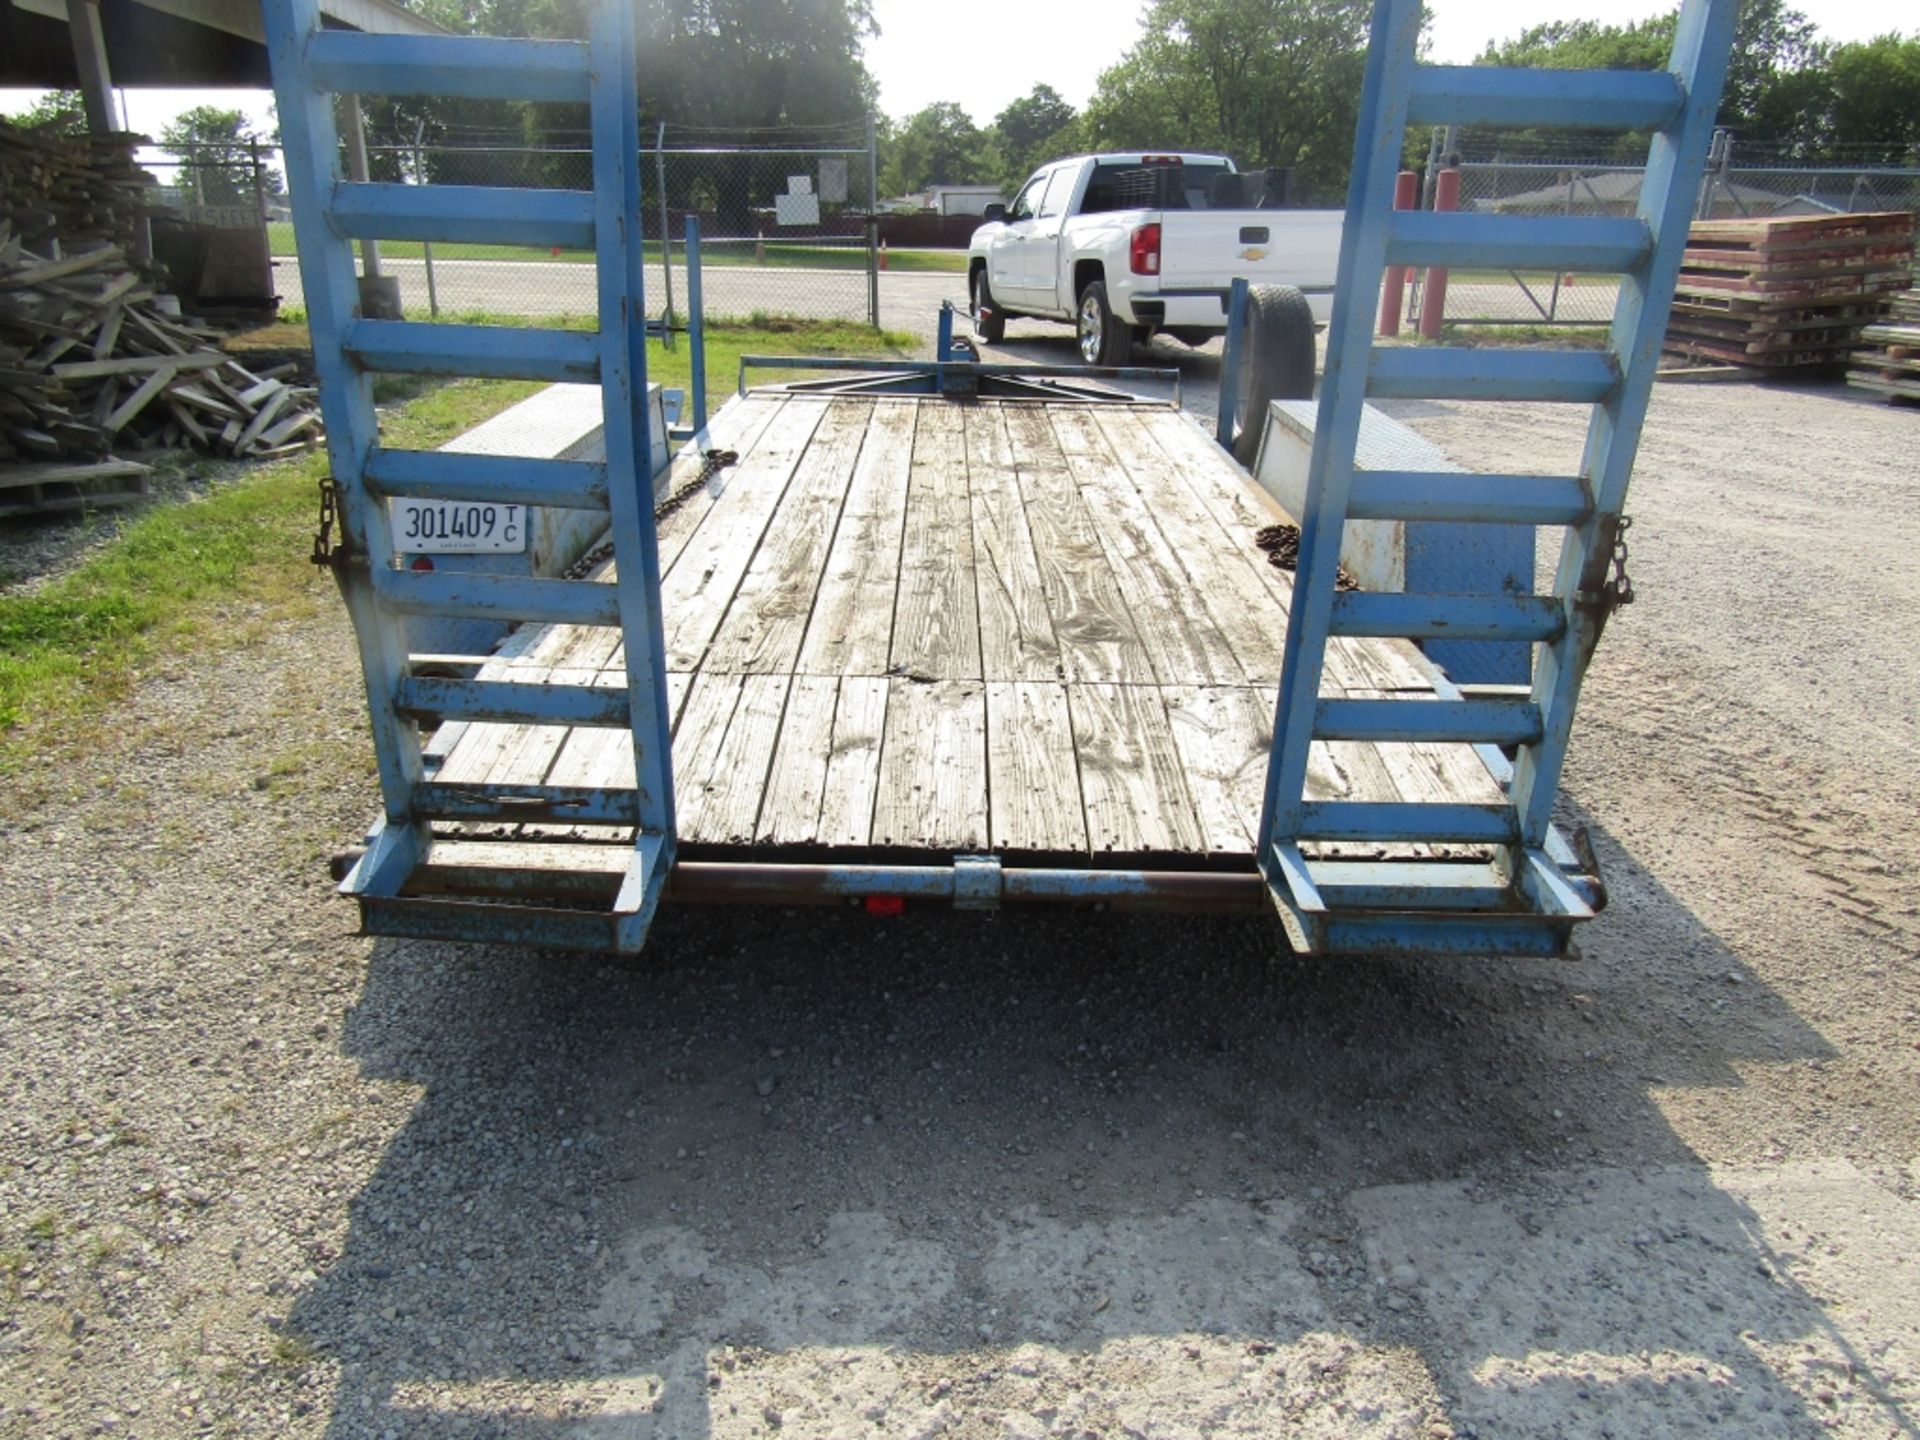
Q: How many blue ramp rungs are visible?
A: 14